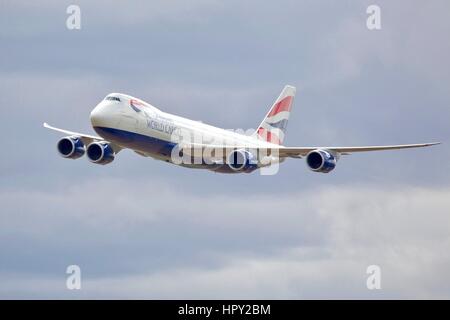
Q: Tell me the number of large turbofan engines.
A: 4